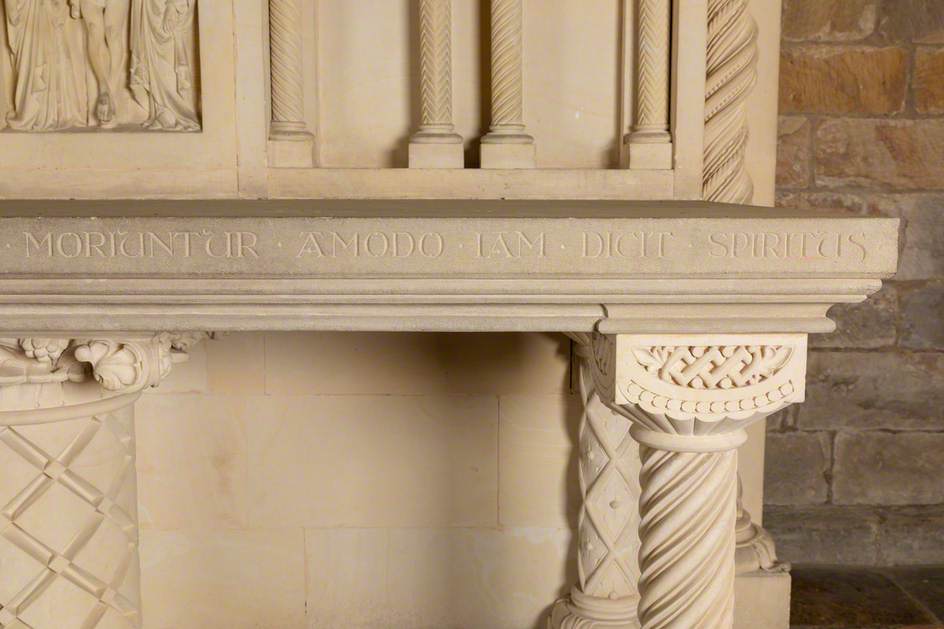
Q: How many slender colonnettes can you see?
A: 4